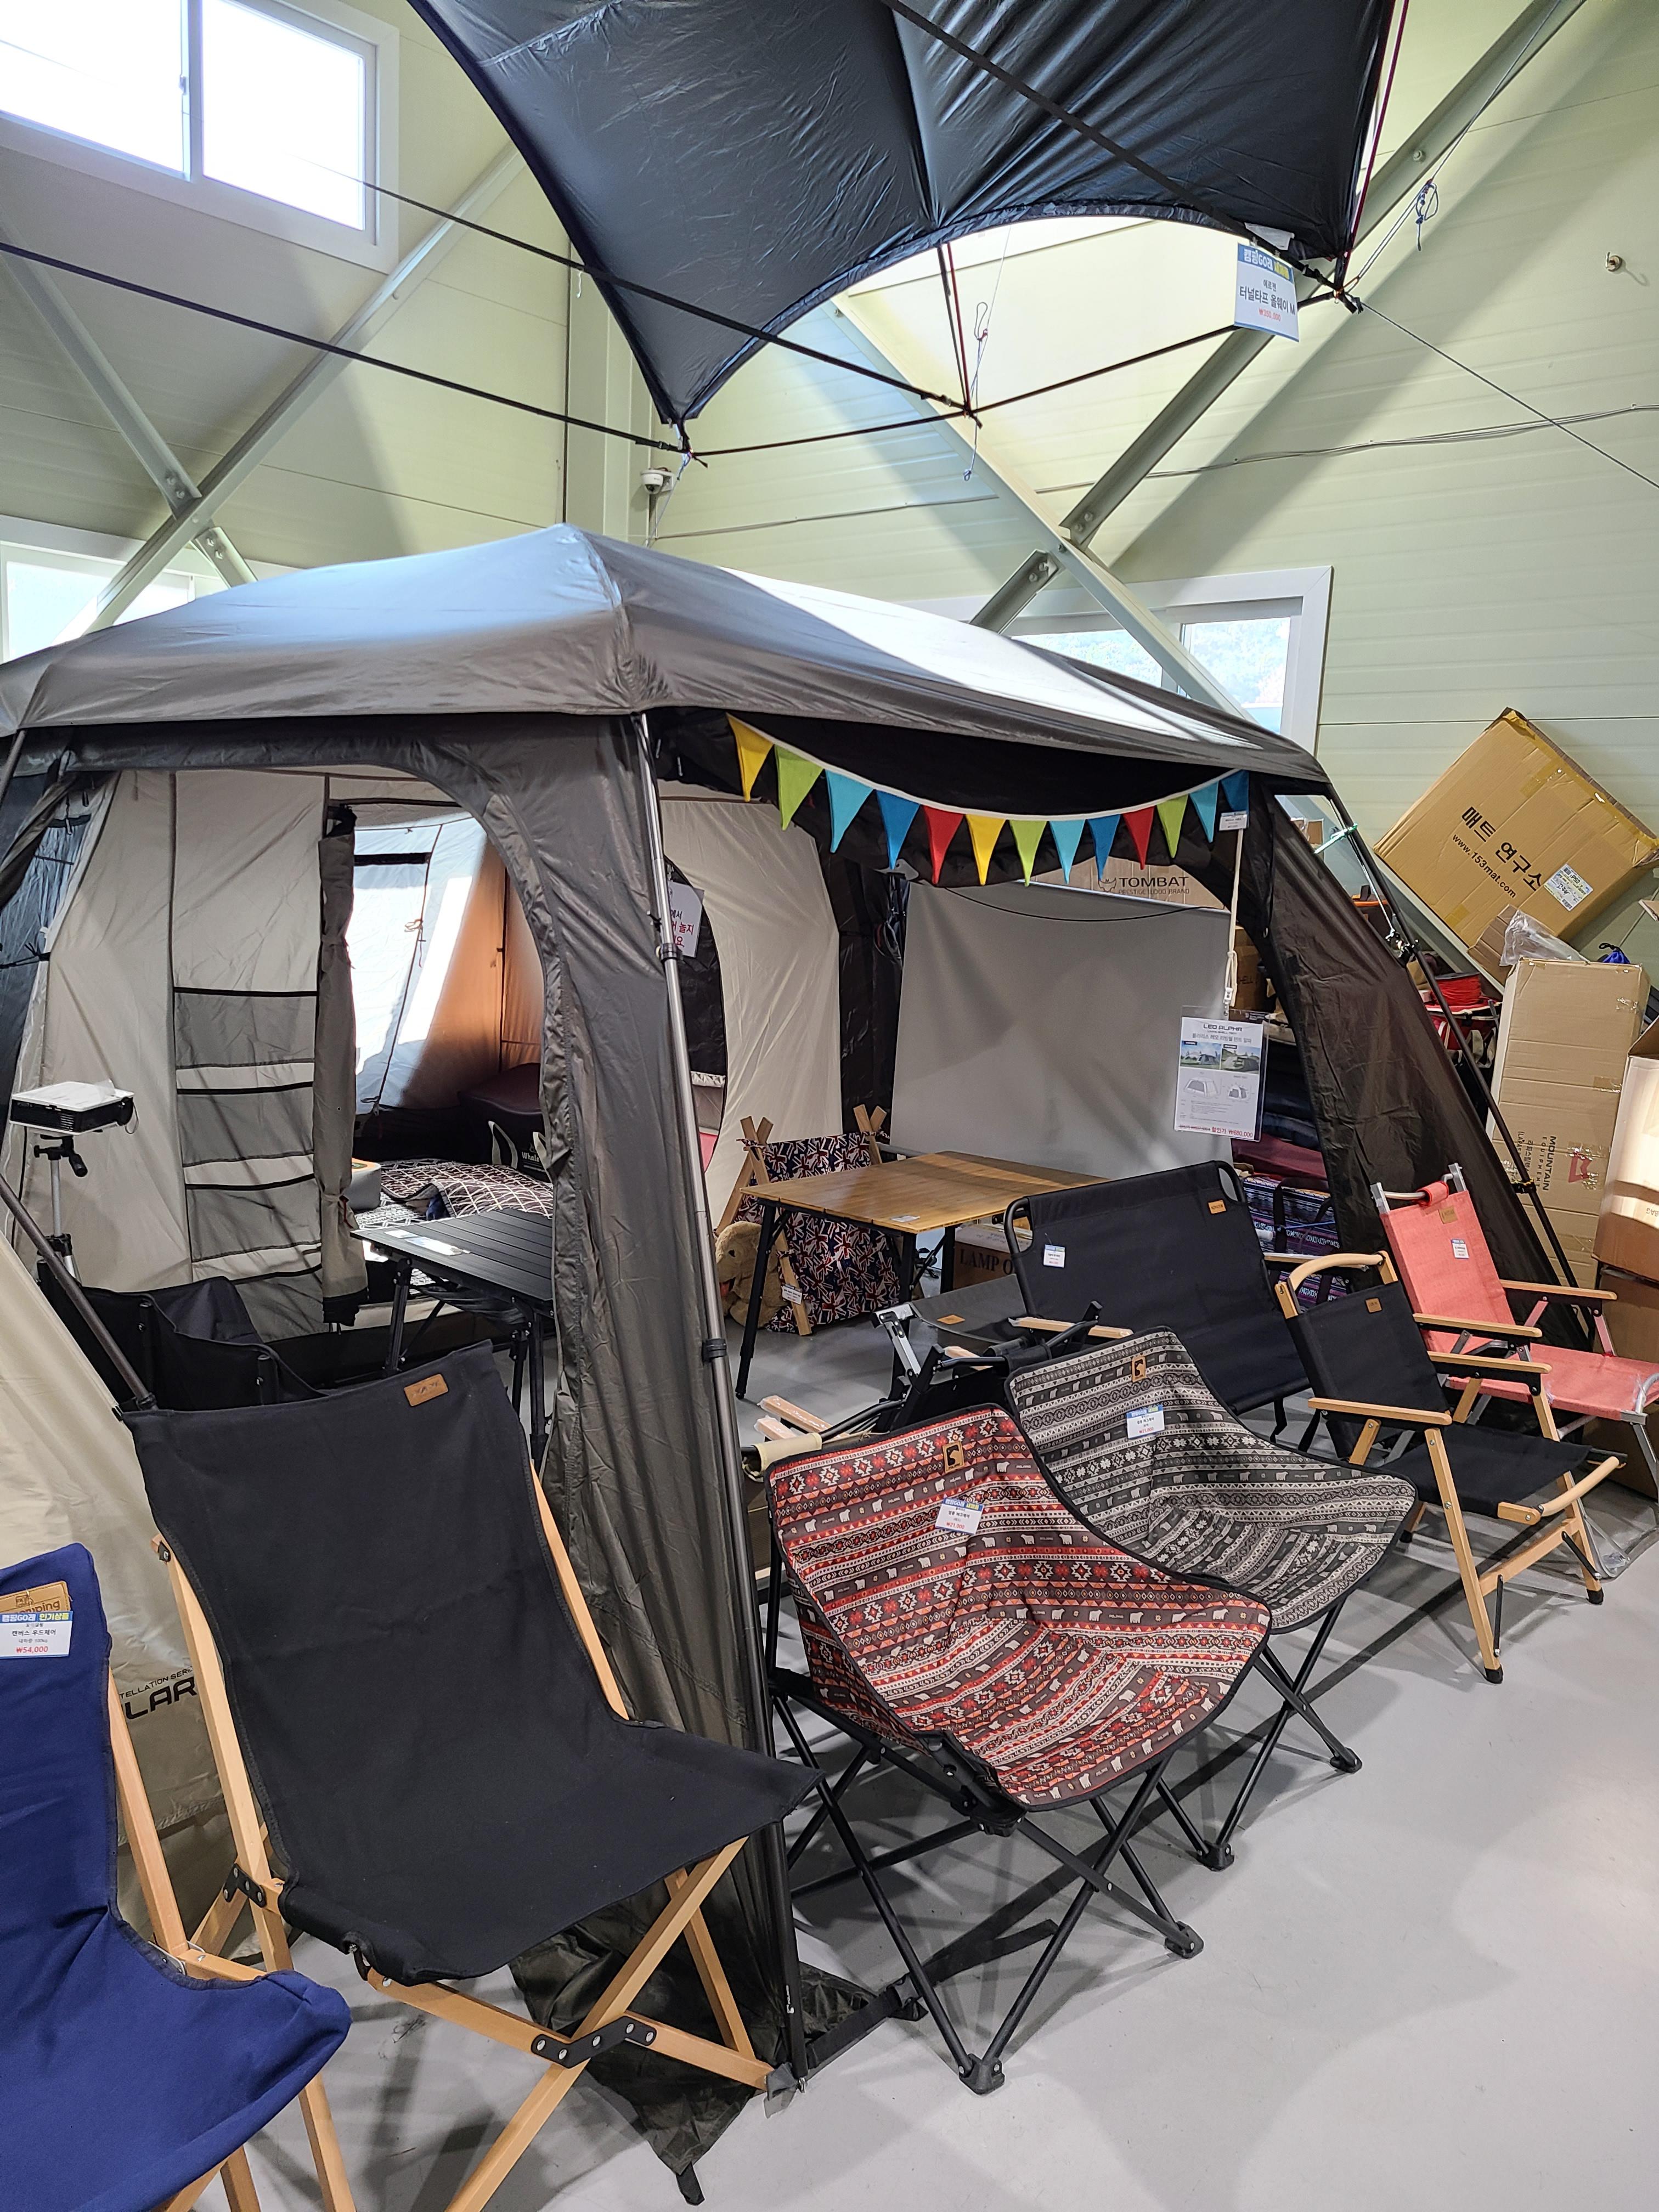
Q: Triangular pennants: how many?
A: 13